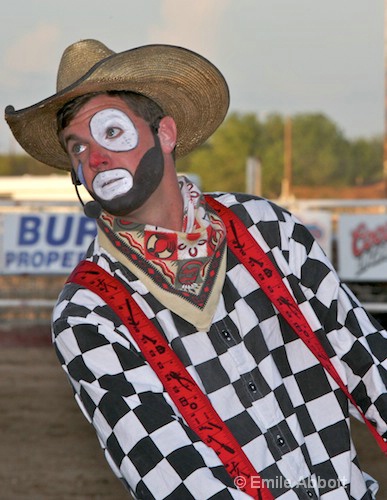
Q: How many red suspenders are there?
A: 2